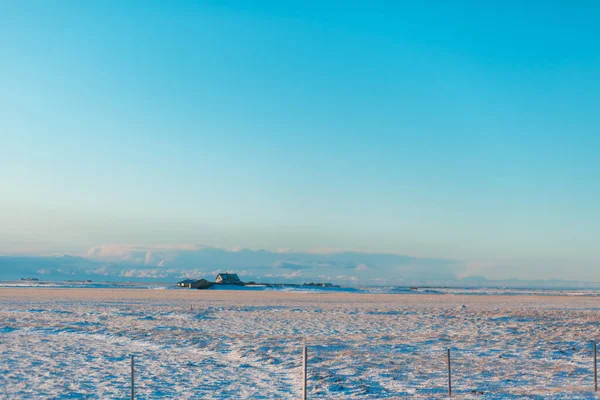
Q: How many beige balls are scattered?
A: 0